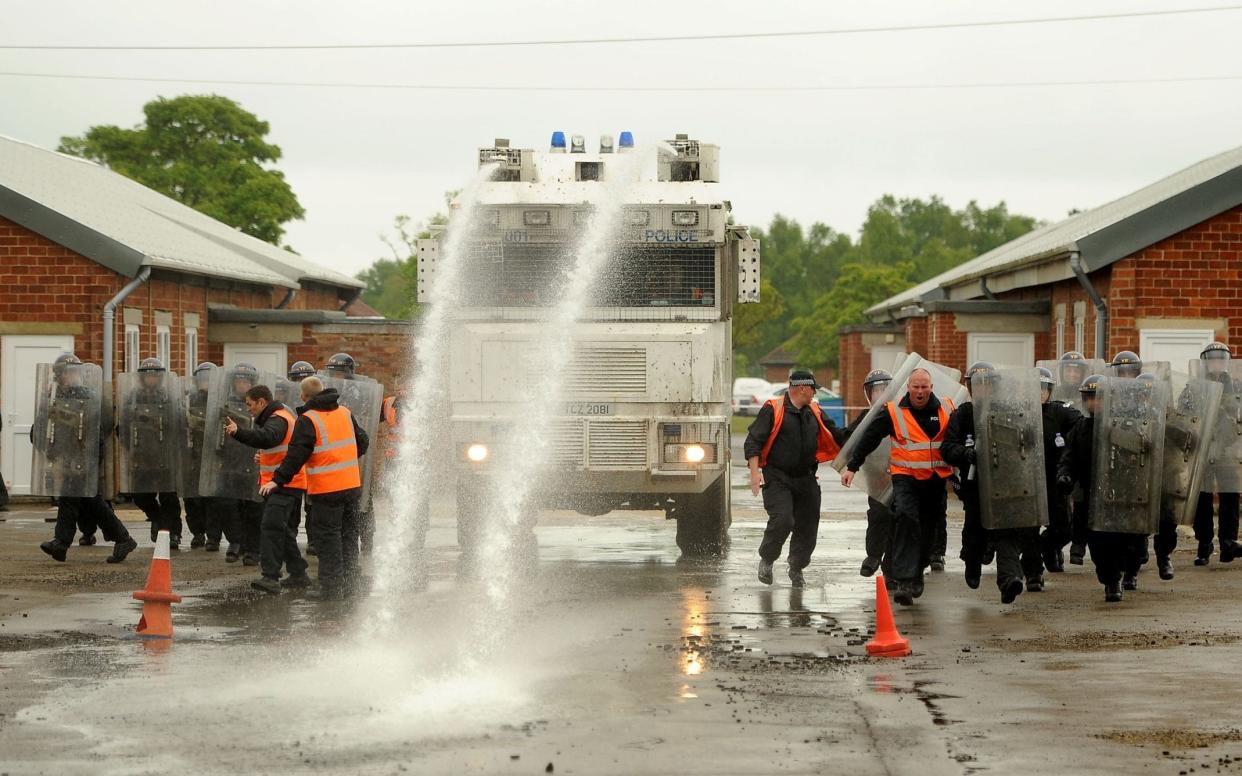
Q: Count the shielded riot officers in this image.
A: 15